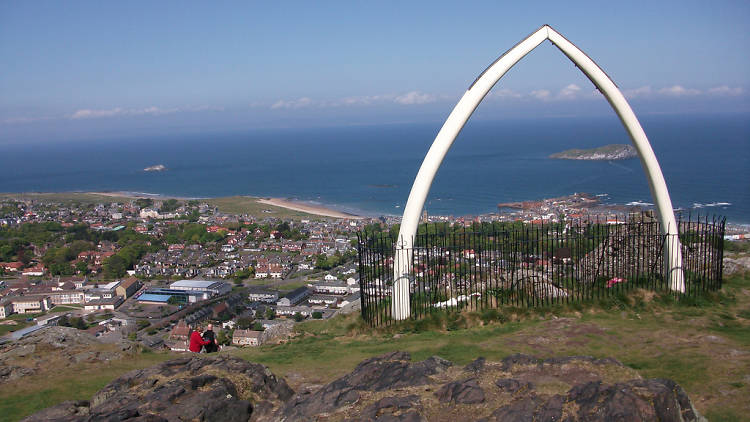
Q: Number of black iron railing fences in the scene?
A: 1